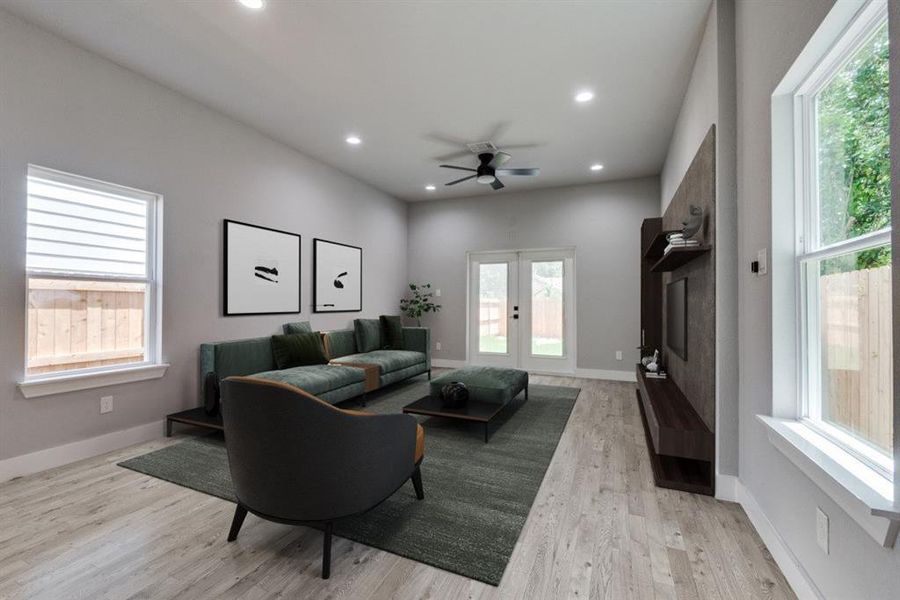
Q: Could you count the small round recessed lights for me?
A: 5